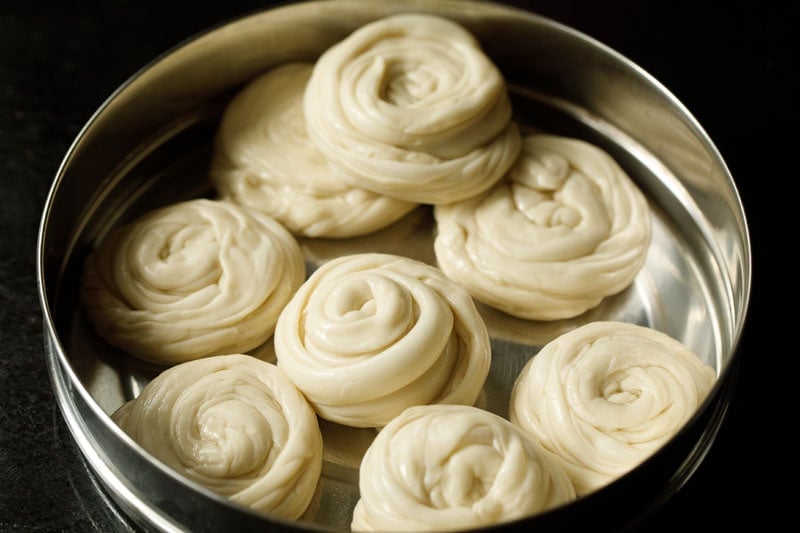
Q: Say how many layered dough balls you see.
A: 8